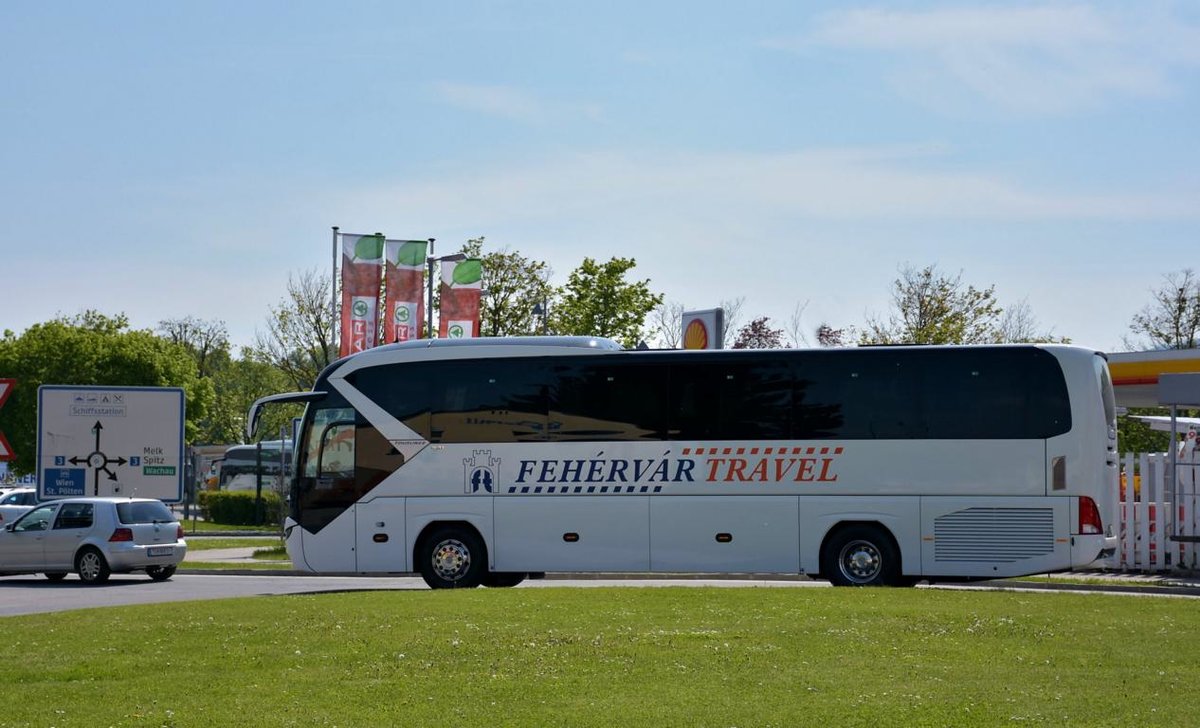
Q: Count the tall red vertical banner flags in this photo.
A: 3